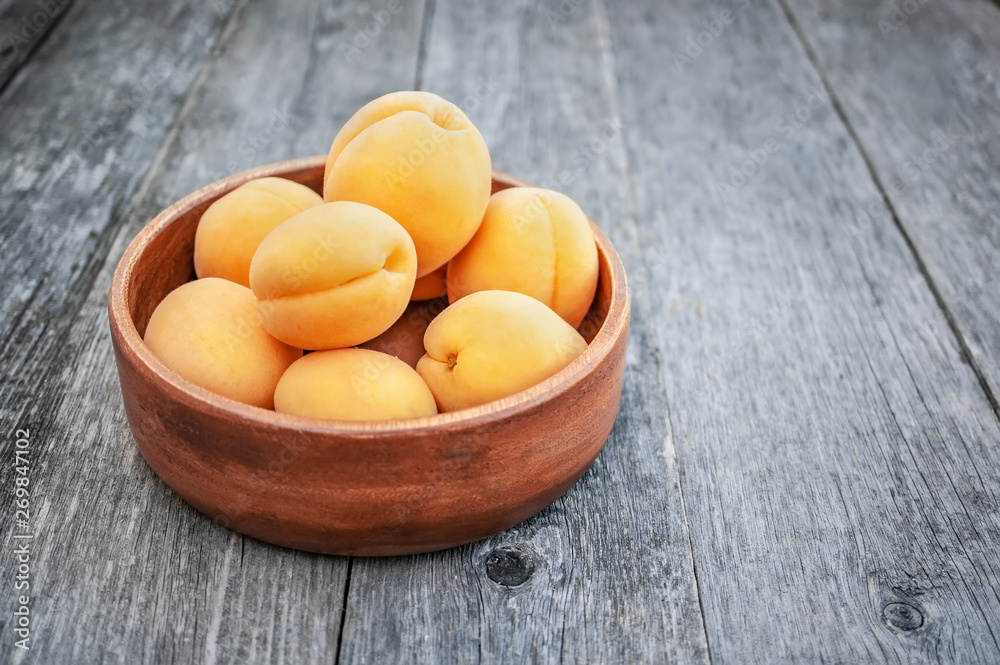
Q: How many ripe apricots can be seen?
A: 8